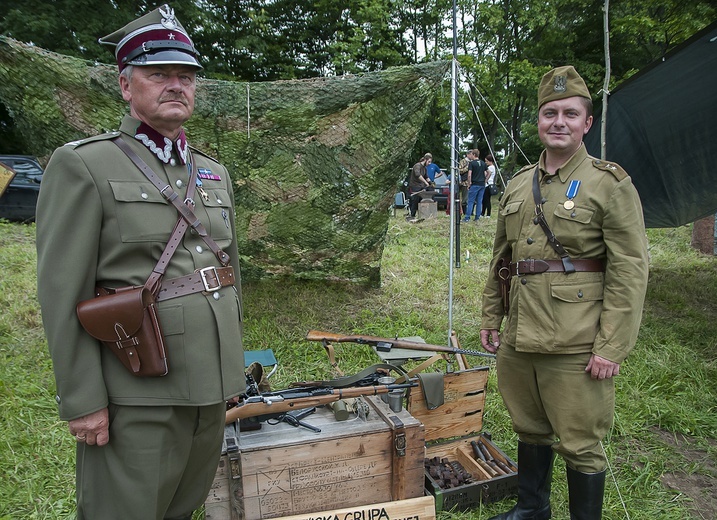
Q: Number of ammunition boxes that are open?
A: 1